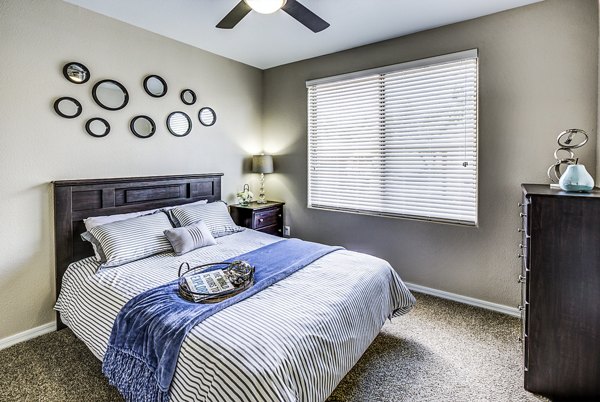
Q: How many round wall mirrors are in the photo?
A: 9